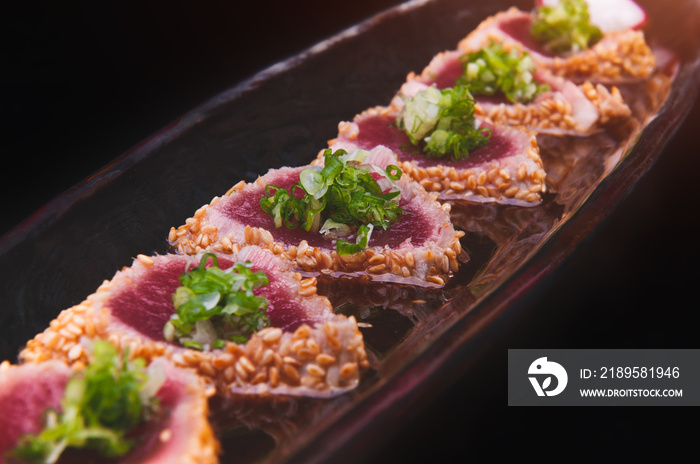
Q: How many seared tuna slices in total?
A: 6